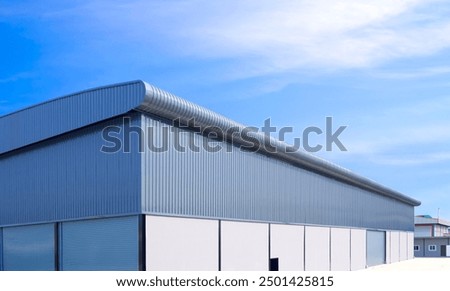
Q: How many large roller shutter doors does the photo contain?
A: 3